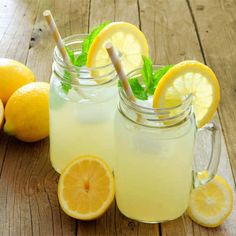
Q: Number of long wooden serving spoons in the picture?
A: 0